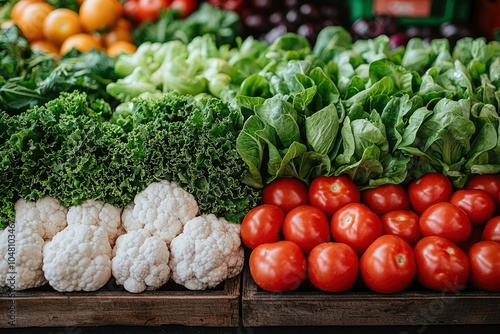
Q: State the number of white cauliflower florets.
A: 7